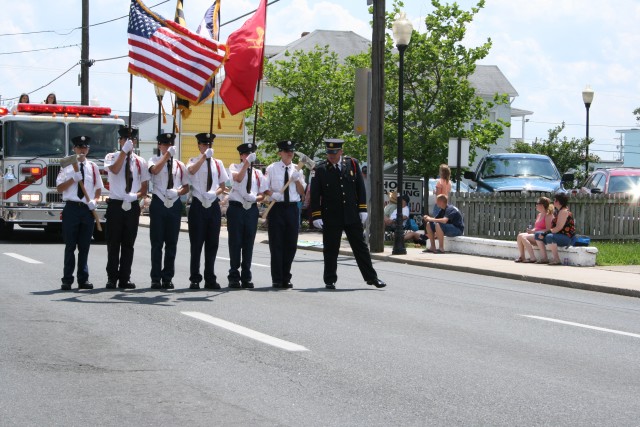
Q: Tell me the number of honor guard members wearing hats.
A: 7